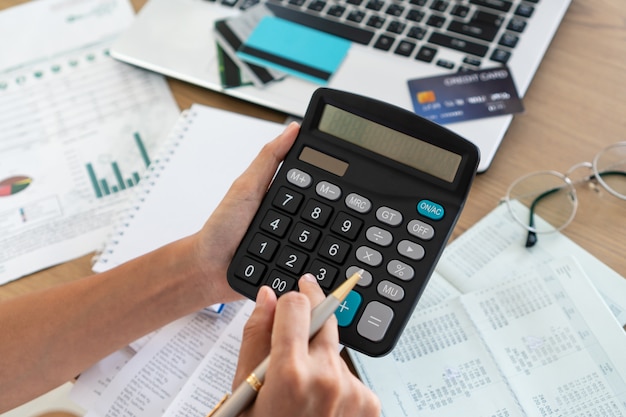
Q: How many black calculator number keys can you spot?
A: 11